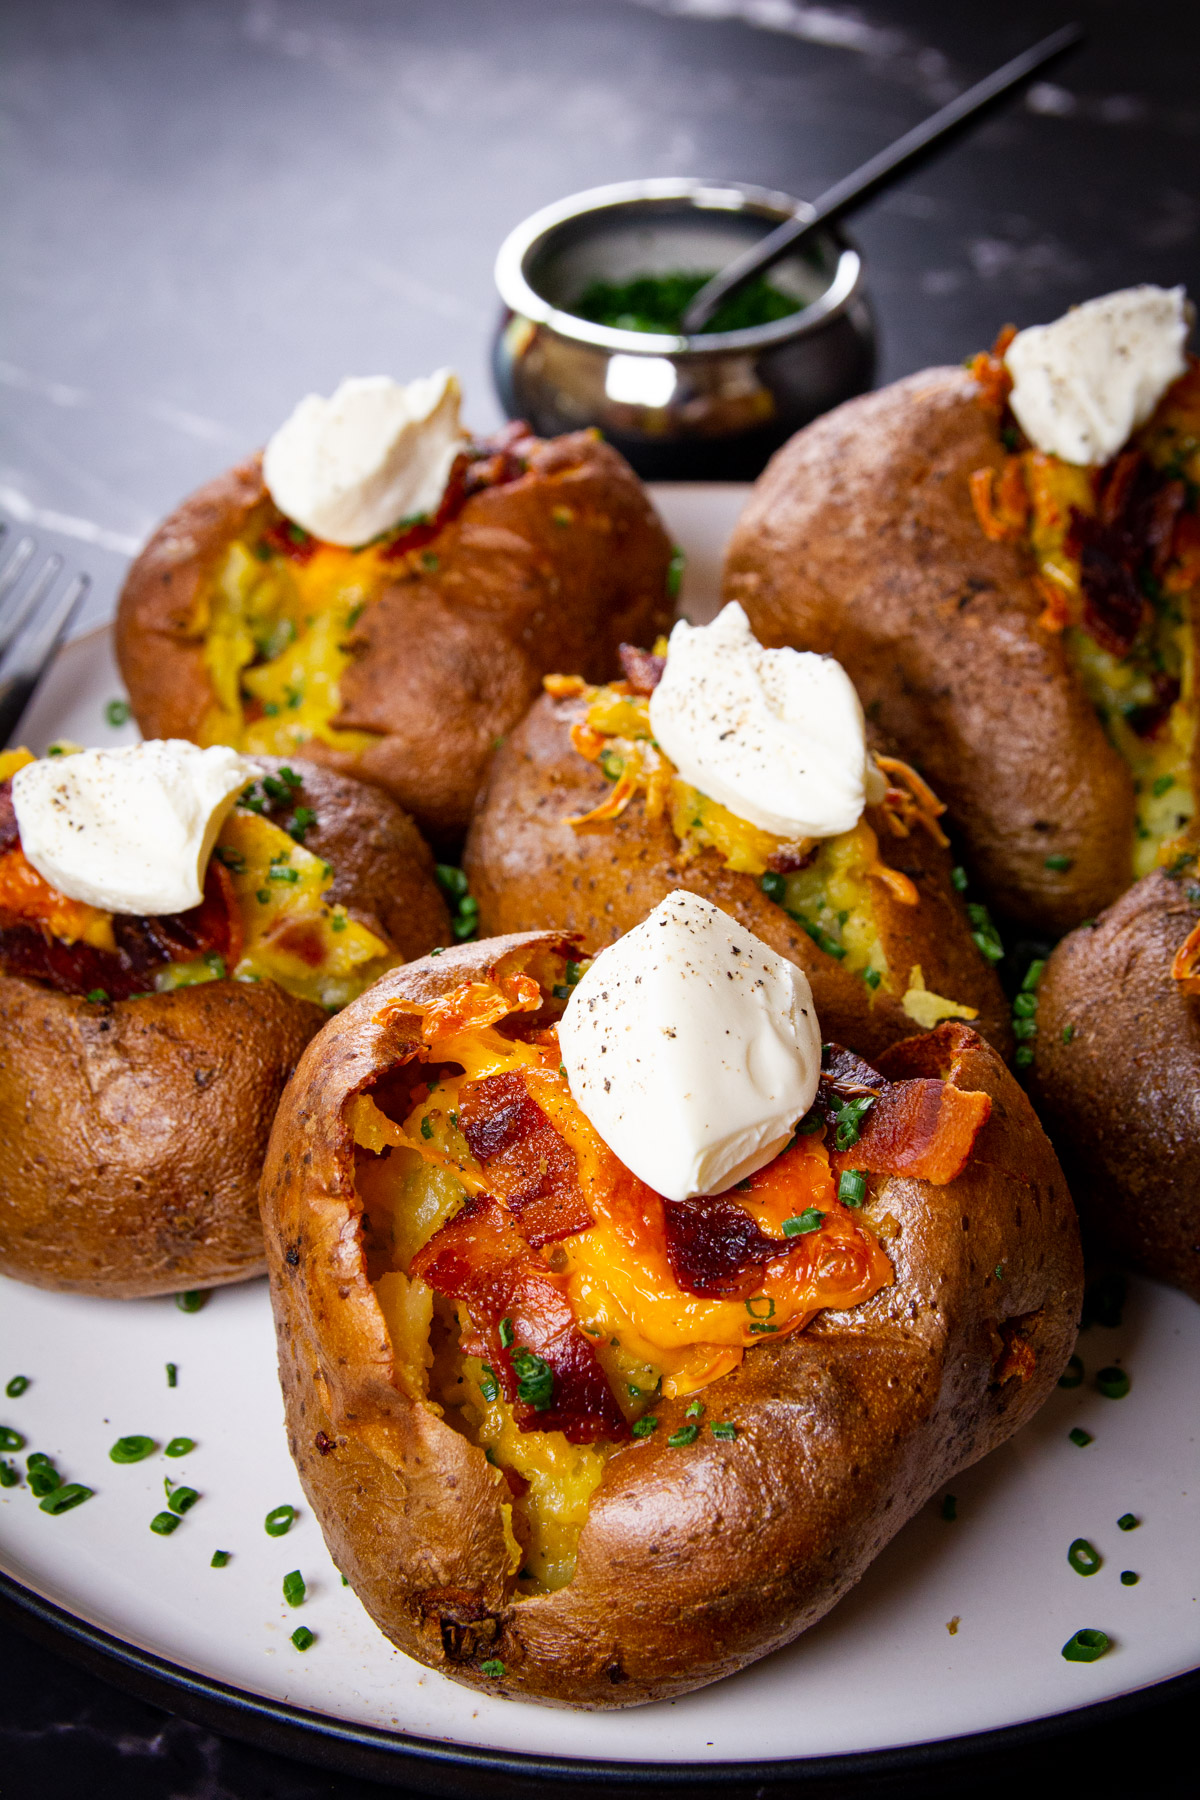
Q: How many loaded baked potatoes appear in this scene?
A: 6